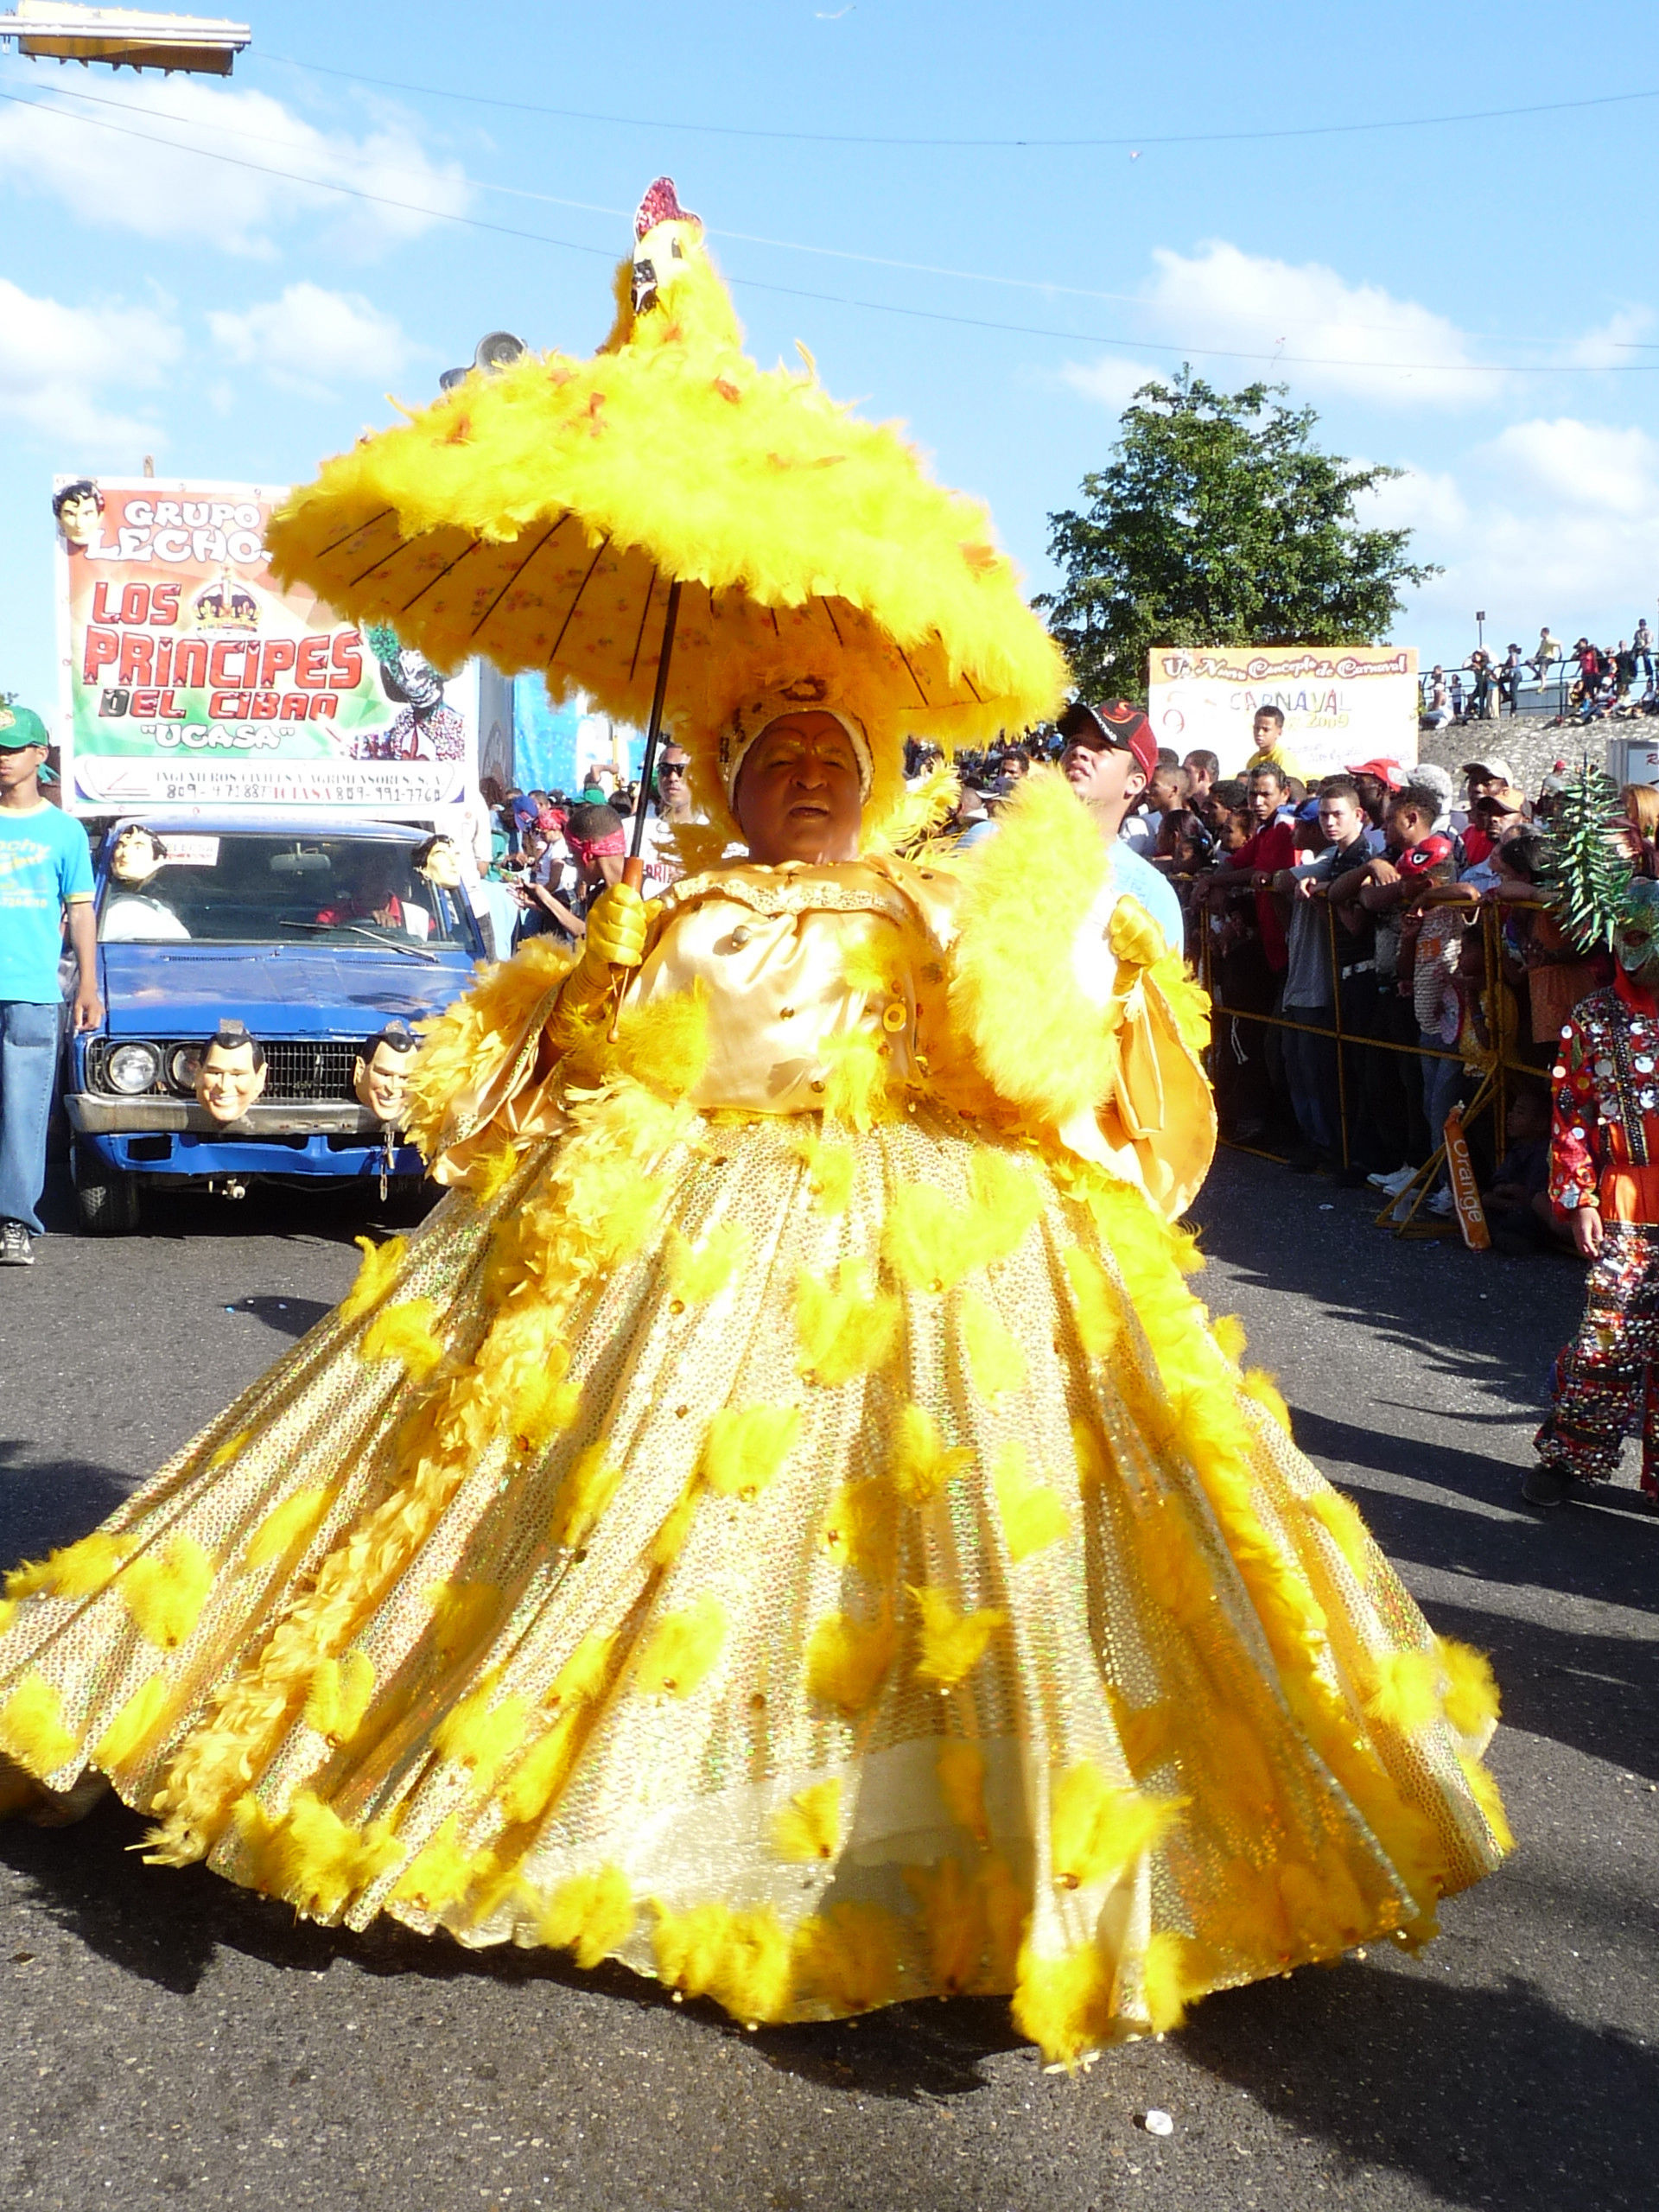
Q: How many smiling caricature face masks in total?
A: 2